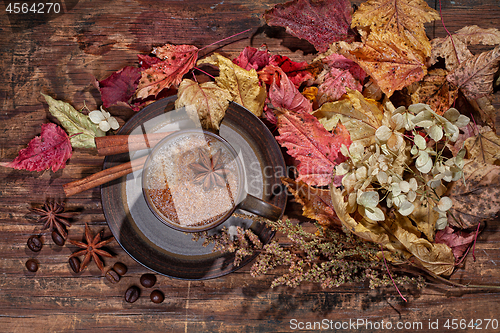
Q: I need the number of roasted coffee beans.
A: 9